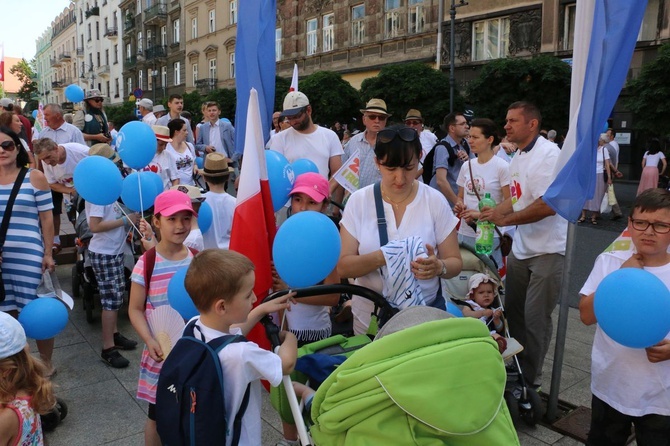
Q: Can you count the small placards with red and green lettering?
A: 2